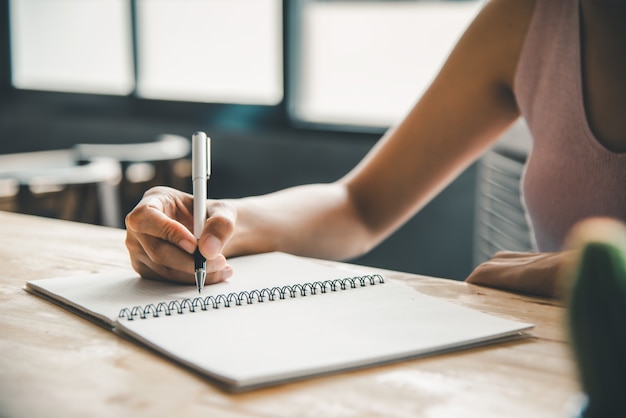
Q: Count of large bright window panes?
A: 3